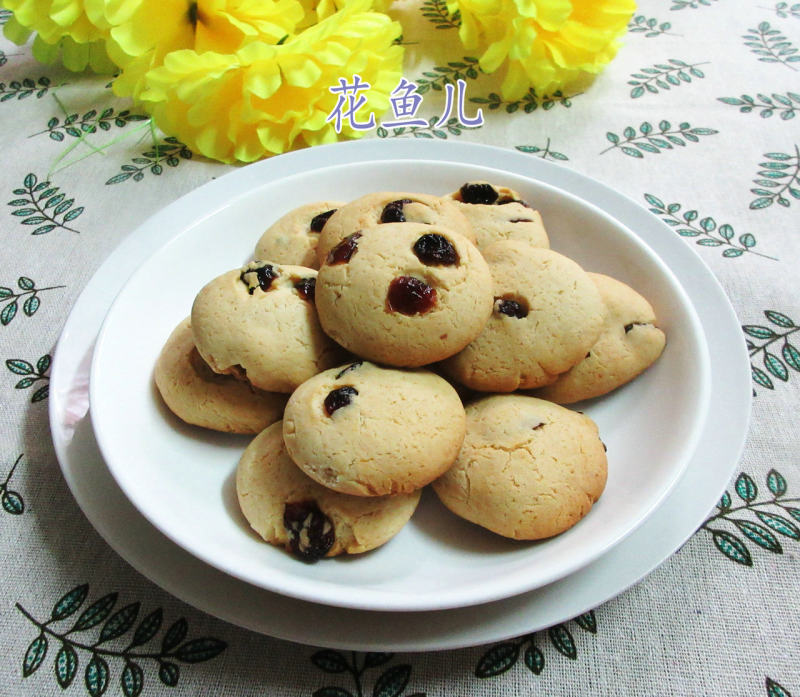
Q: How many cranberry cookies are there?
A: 11